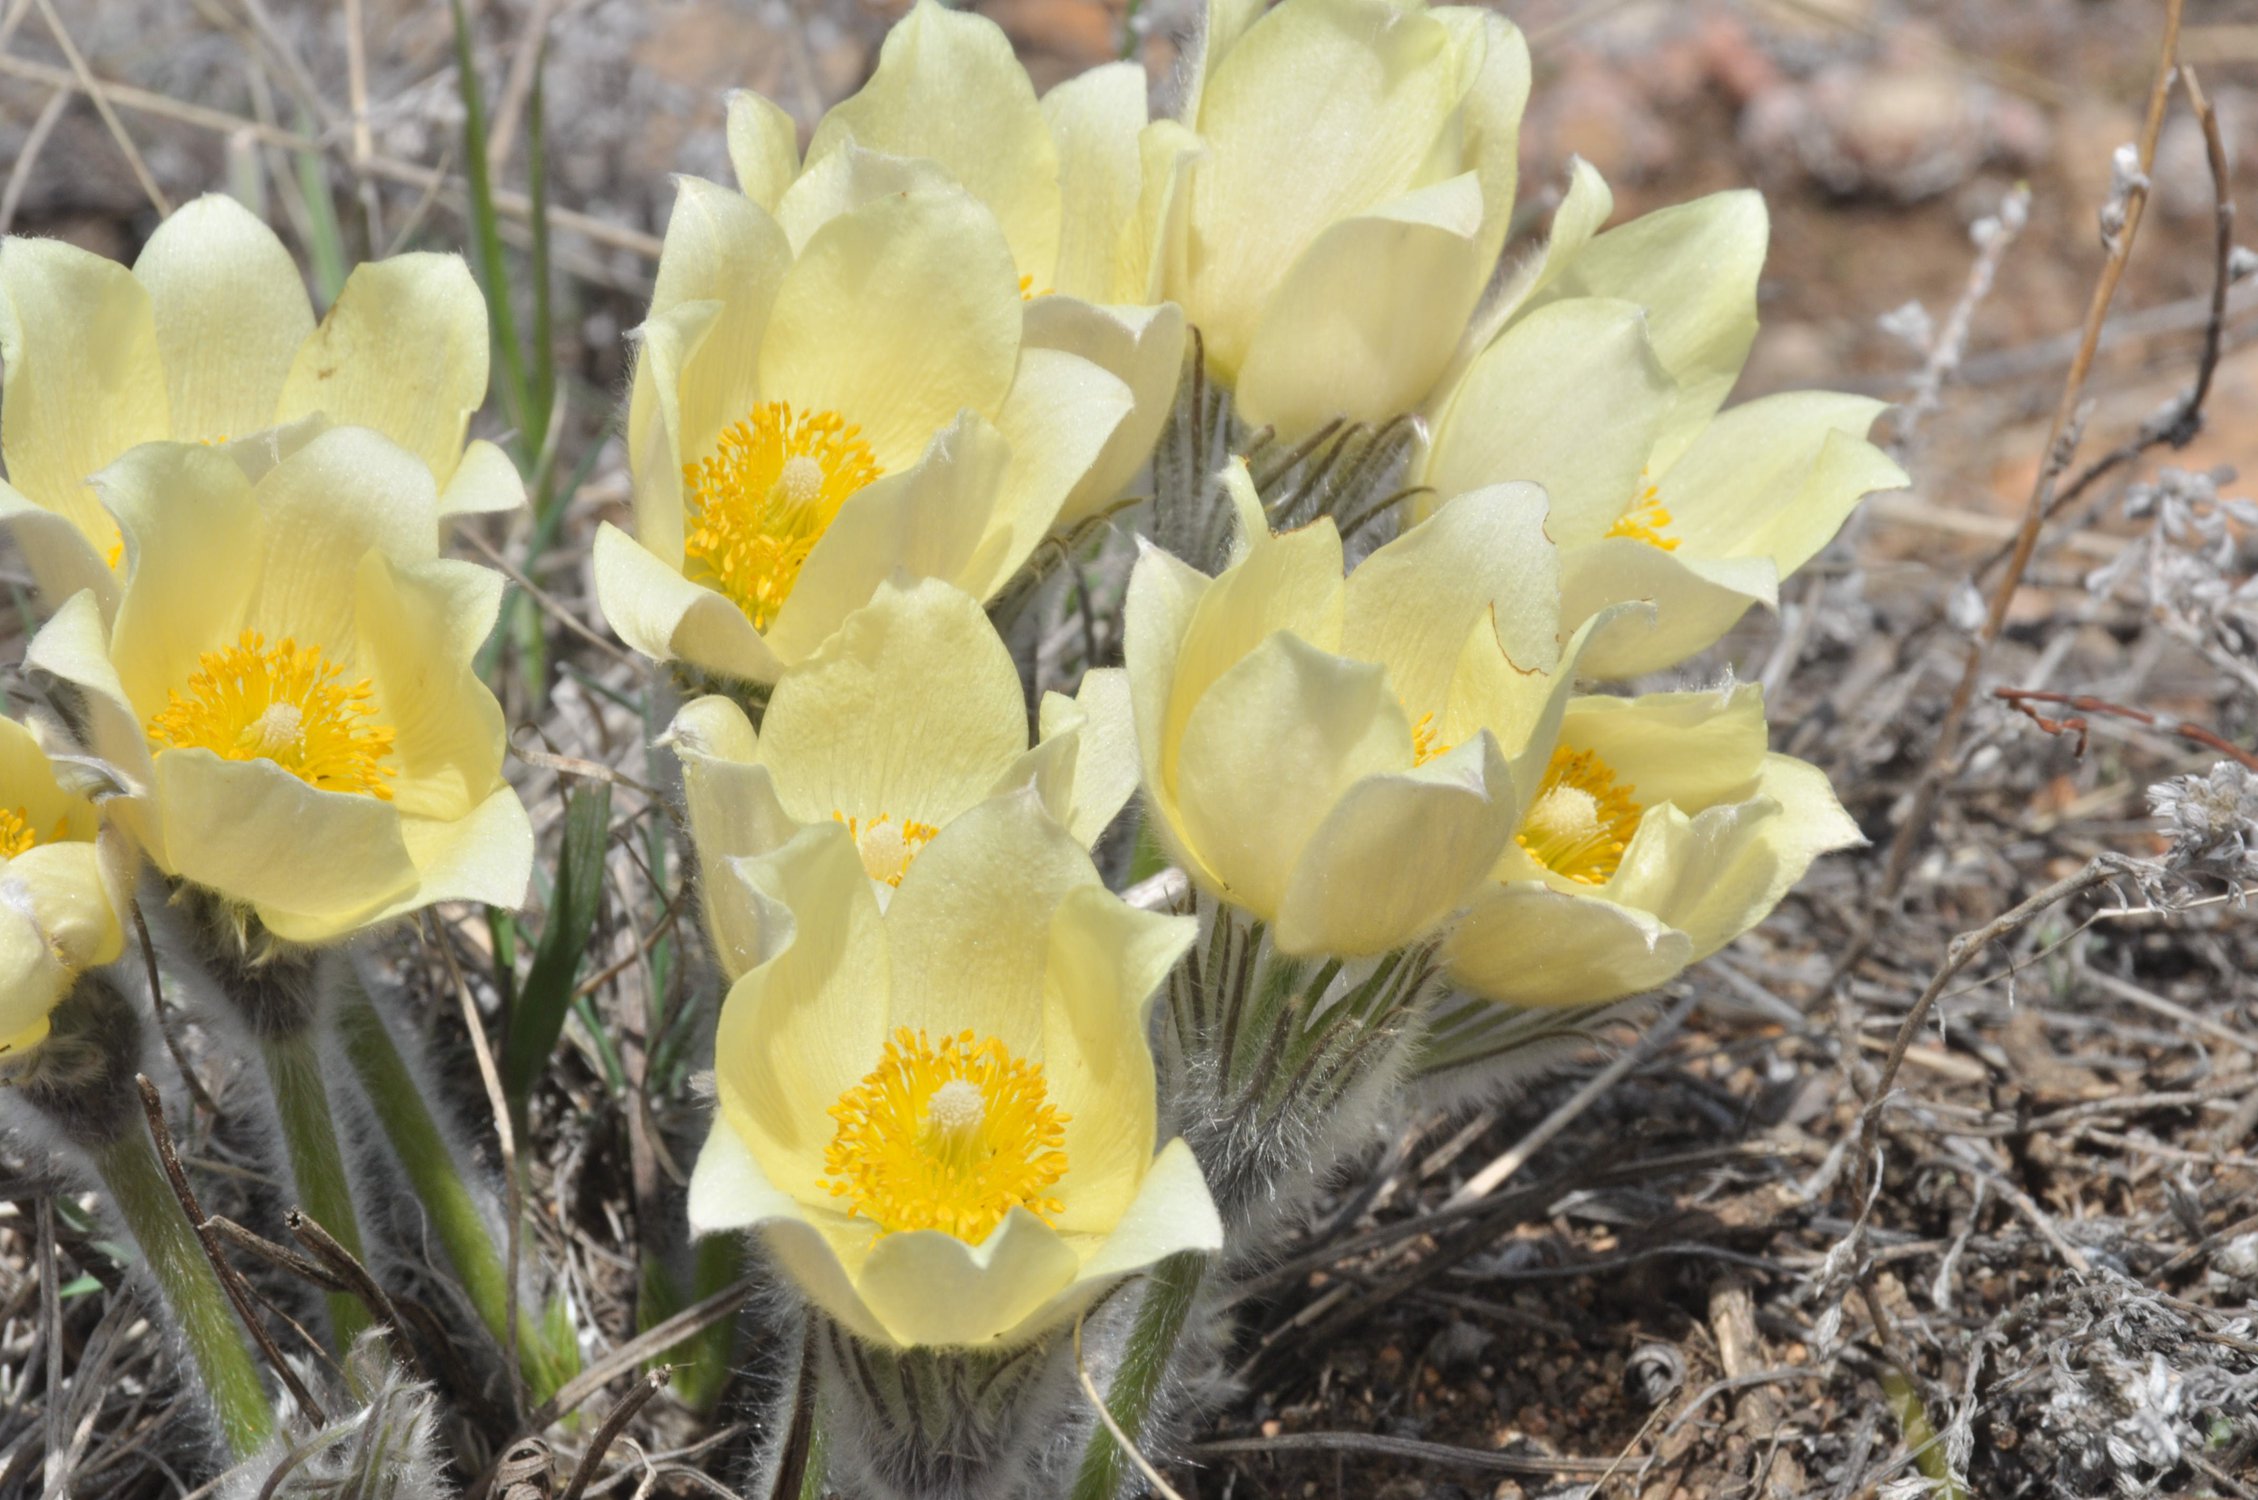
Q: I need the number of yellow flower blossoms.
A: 11